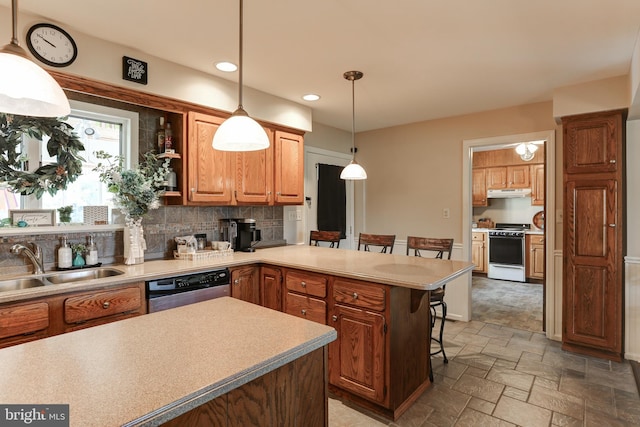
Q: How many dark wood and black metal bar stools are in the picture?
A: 3